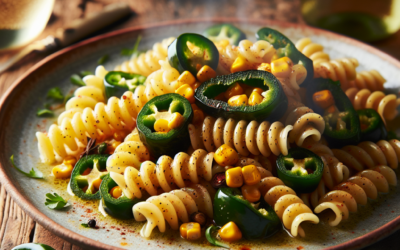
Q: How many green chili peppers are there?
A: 12